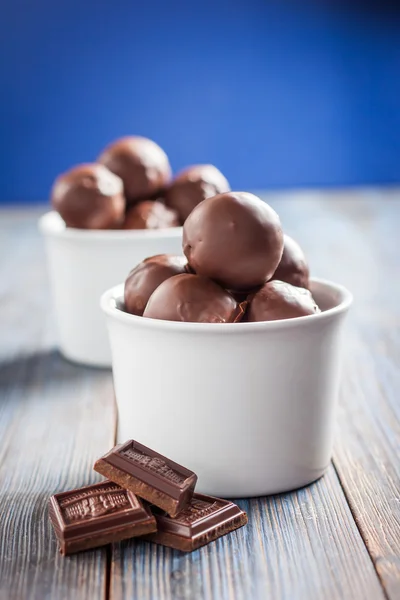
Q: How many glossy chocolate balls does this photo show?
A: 9